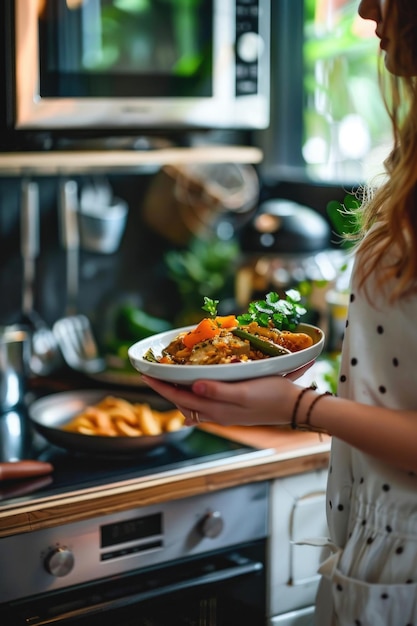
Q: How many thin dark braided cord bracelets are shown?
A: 2